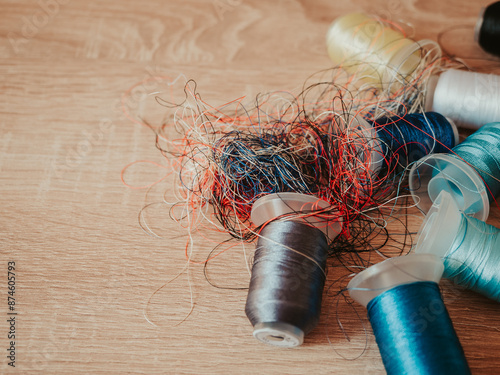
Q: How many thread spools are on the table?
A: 8